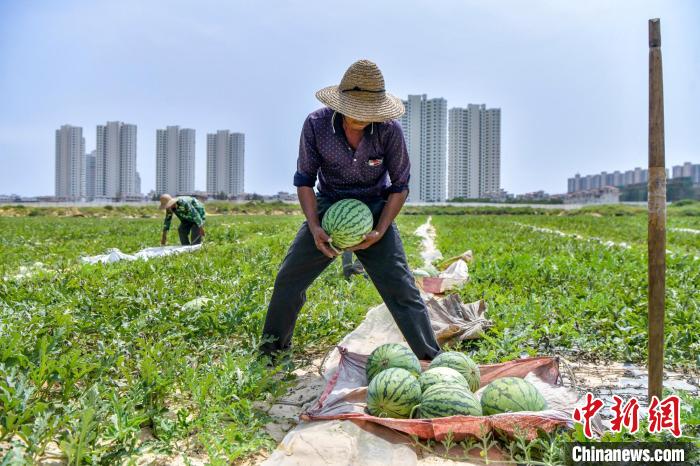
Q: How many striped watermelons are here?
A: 7